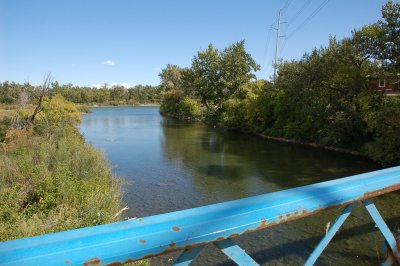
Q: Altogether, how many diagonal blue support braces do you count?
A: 4